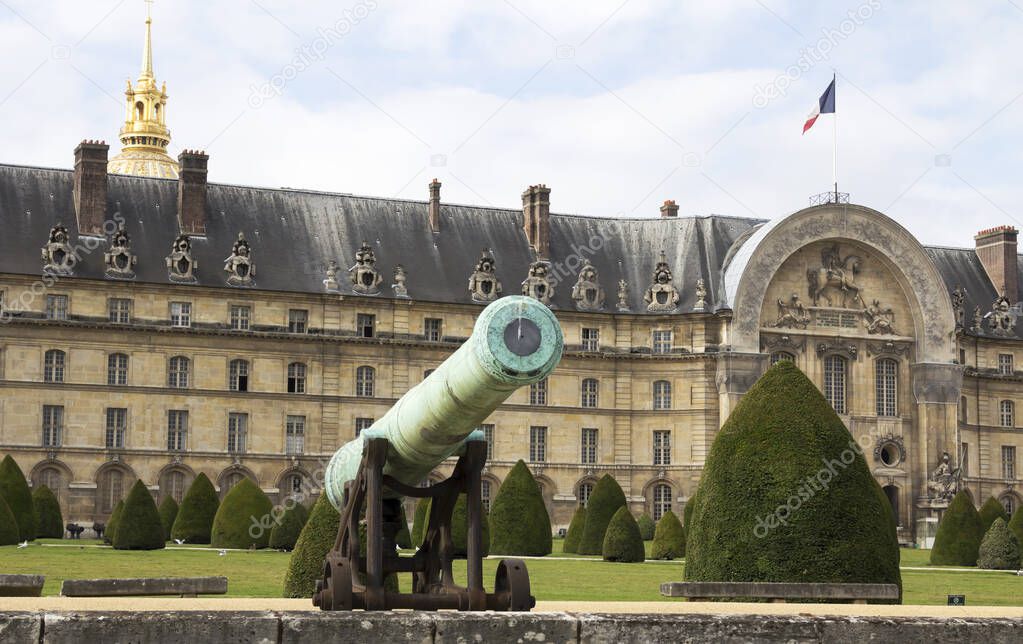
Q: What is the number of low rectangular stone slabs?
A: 3